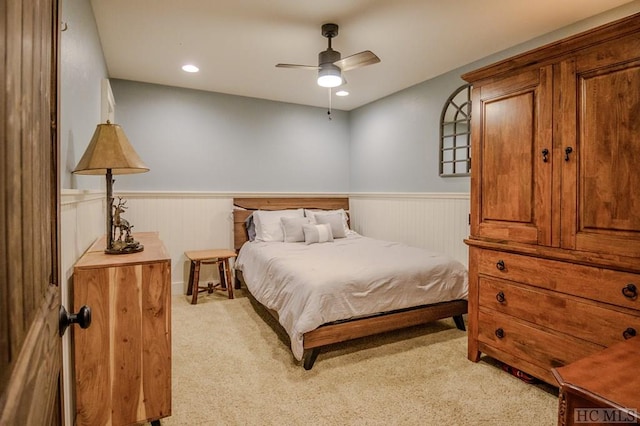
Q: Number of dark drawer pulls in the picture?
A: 5